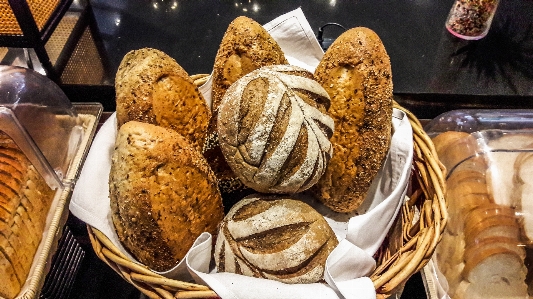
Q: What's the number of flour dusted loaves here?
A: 2